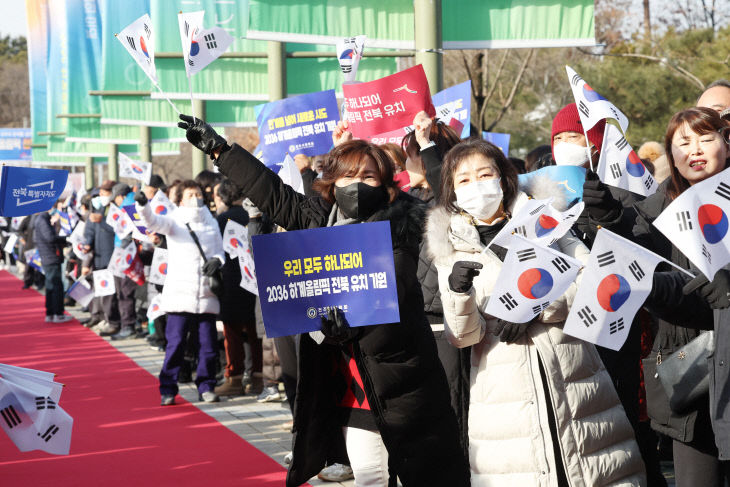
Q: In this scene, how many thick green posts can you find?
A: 6